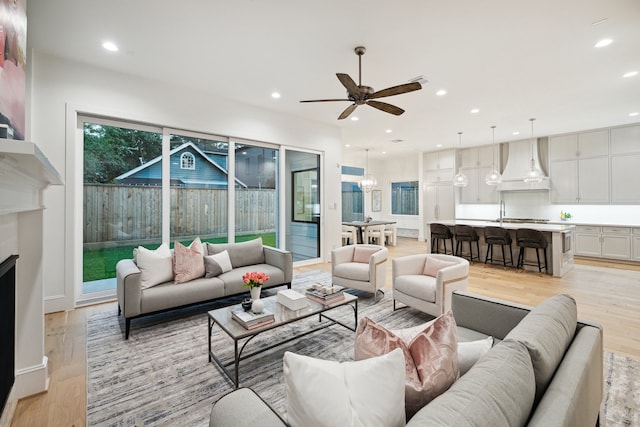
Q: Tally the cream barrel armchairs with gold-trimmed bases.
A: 2